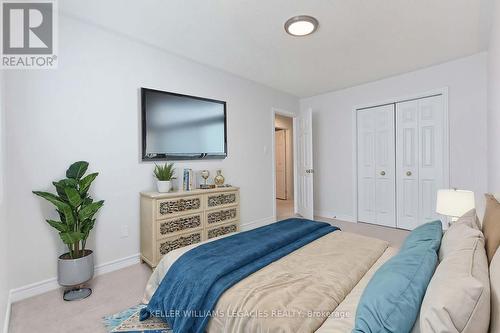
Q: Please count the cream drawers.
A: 6